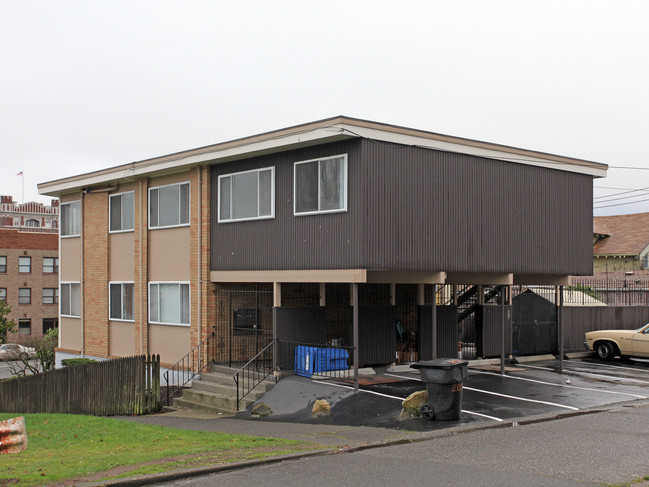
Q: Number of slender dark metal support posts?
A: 4